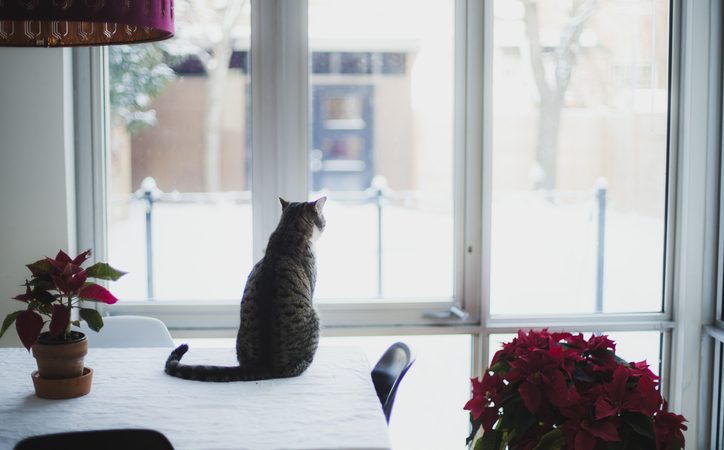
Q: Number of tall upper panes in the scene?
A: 3